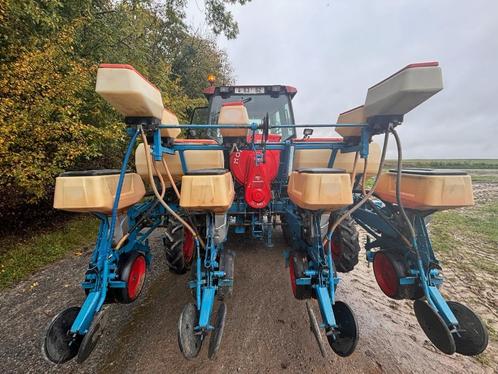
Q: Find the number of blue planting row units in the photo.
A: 4